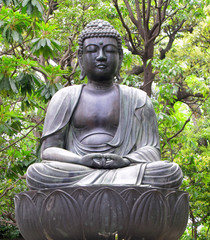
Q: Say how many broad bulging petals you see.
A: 5